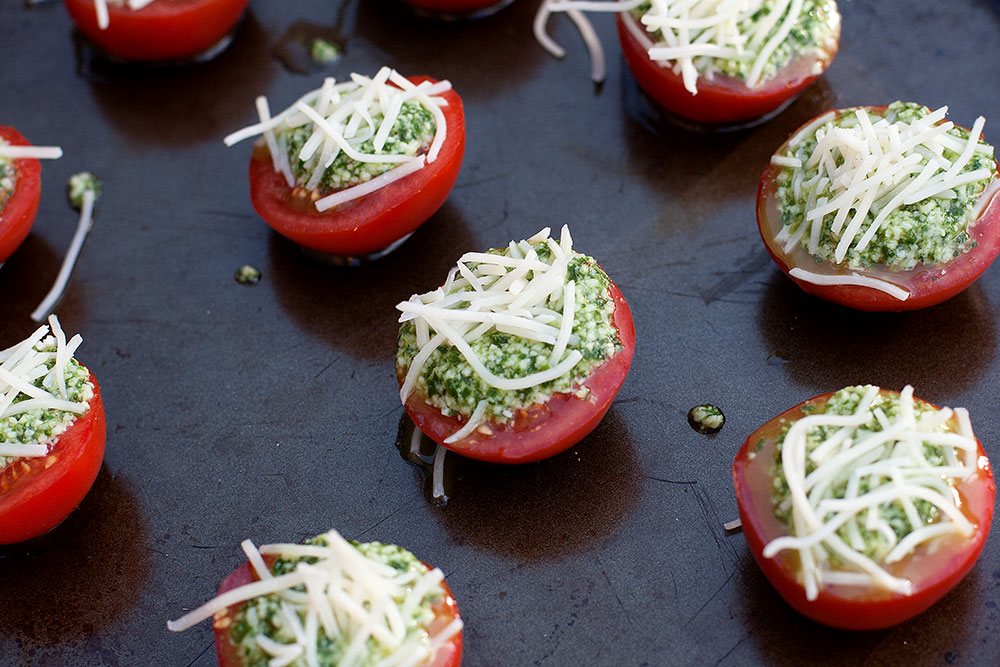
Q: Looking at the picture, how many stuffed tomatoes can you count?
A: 10